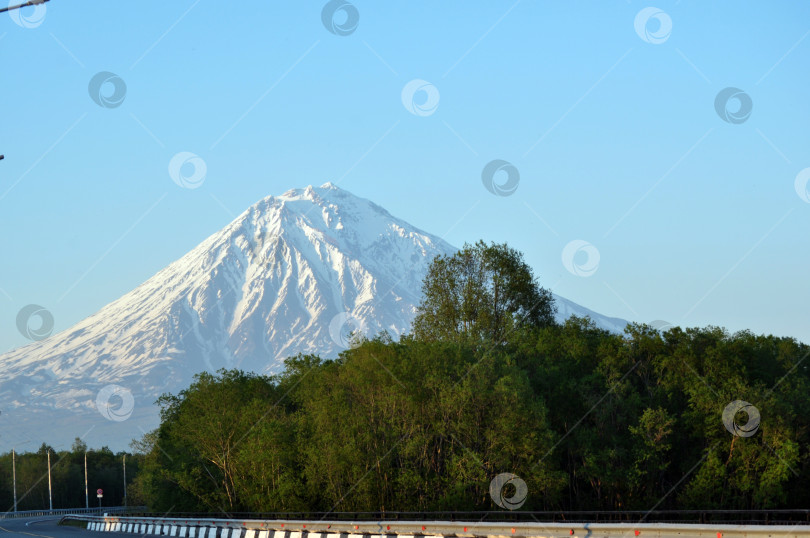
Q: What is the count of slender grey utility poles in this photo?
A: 4